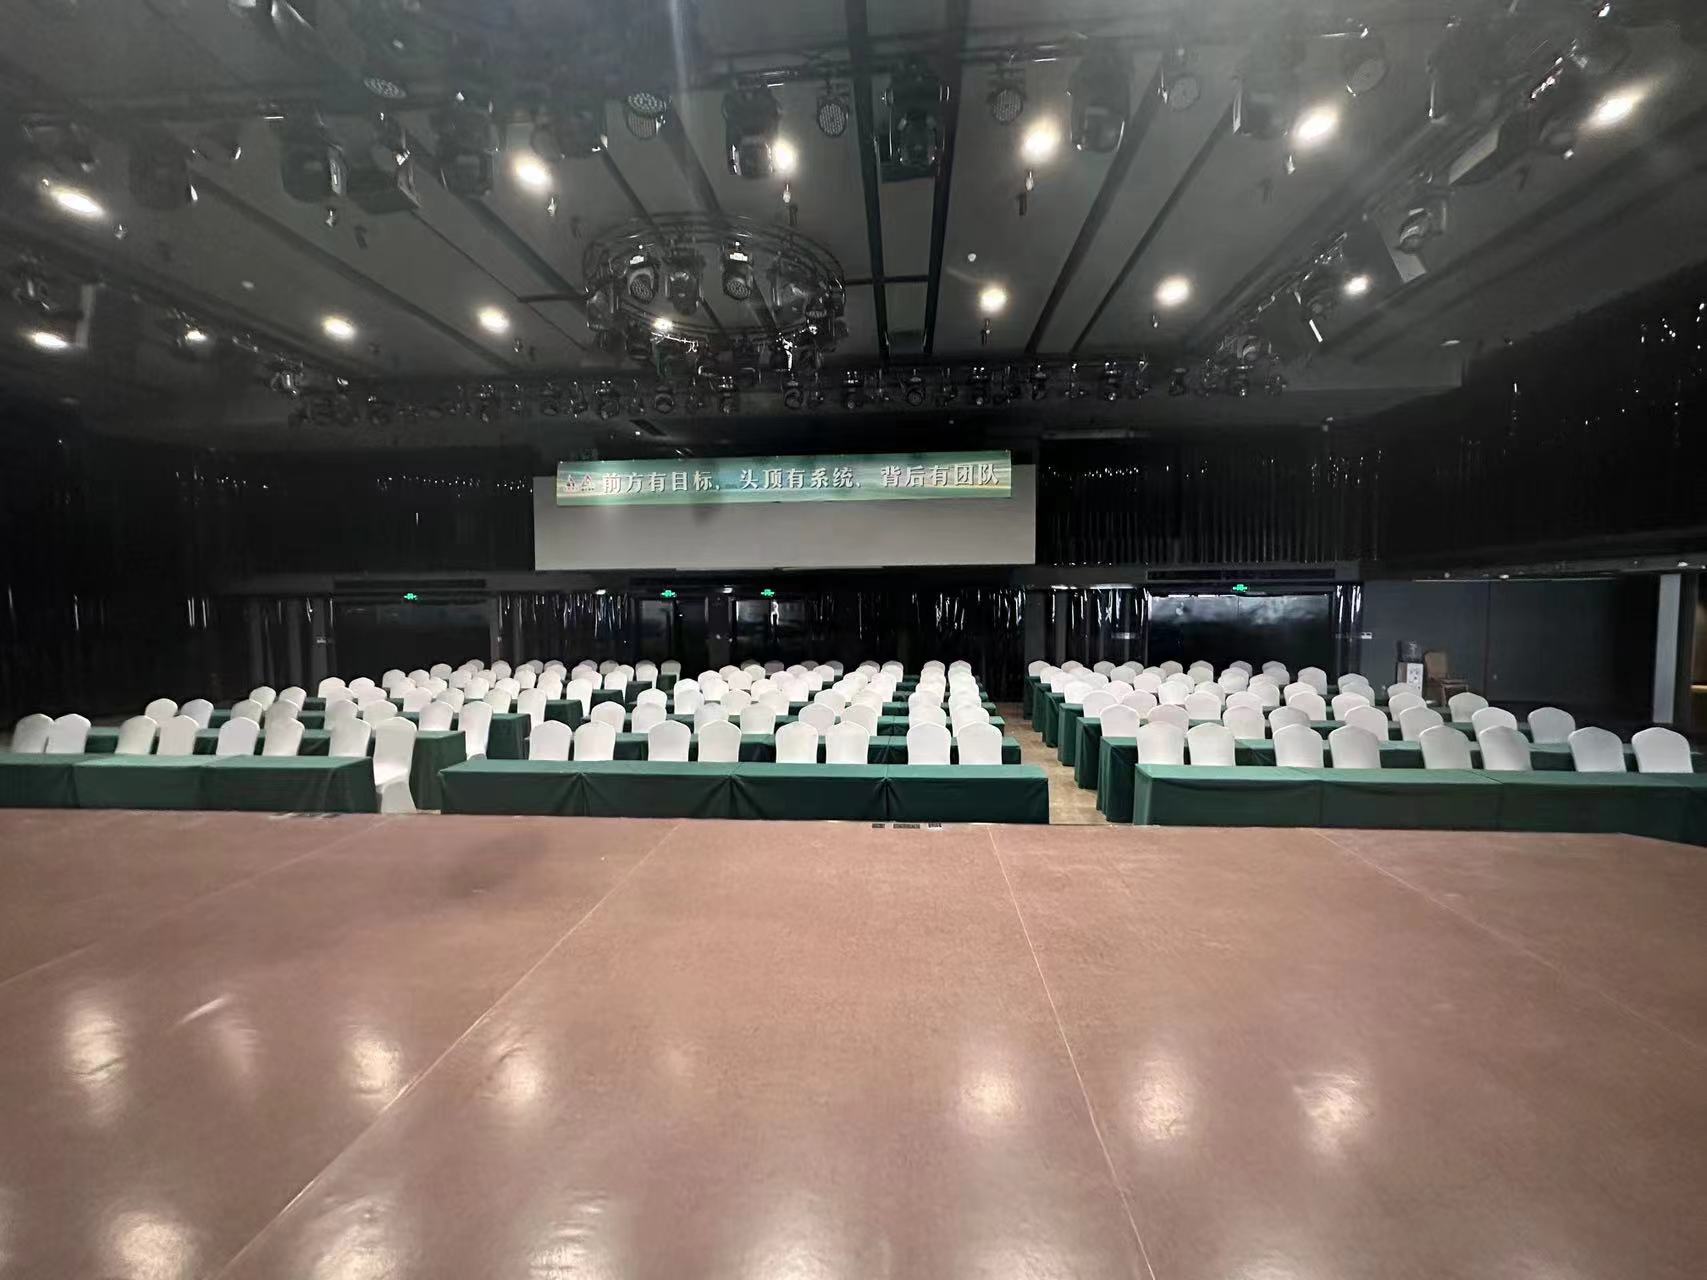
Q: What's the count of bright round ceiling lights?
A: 14